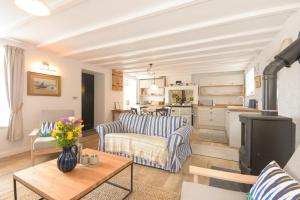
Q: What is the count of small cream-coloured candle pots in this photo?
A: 2